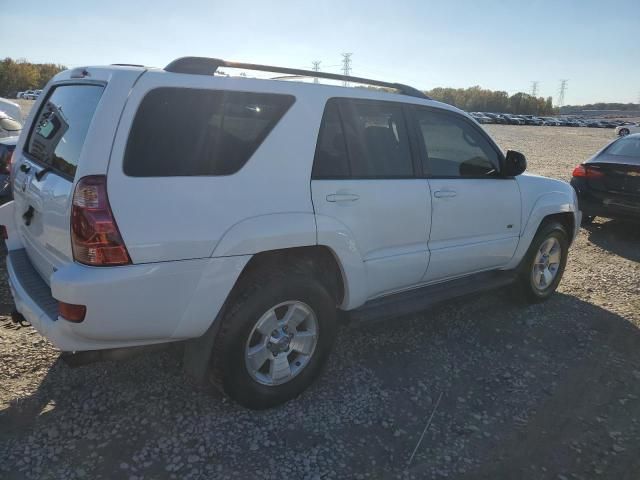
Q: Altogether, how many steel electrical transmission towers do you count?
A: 4